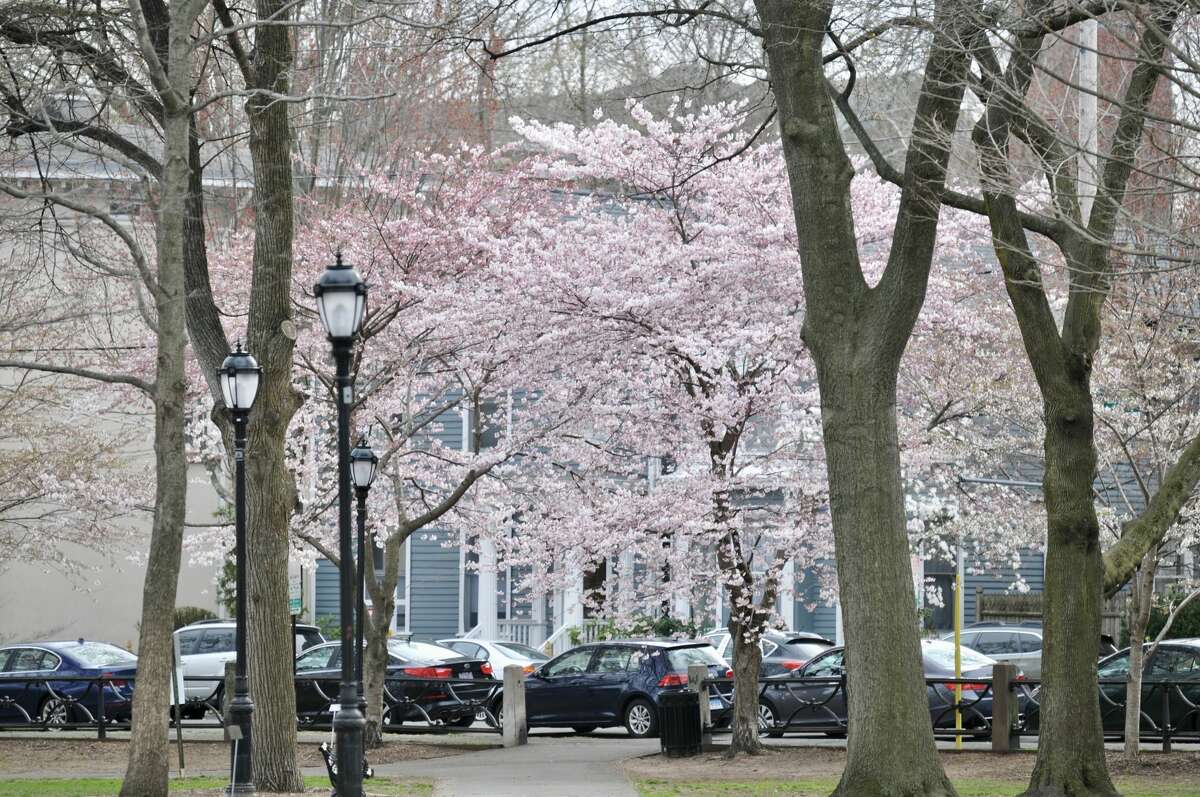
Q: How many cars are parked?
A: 9